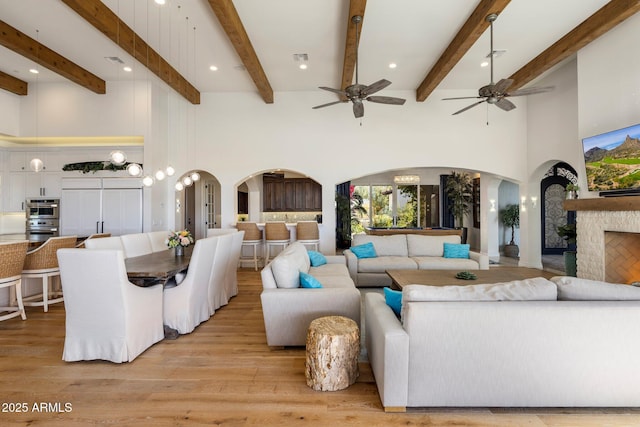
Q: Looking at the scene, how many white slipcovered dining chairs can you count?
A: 8